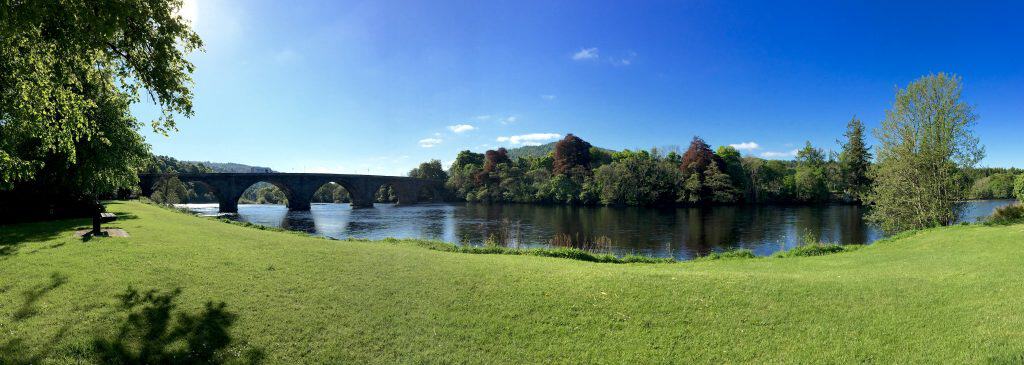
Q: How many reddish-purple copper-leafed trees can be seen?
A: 3